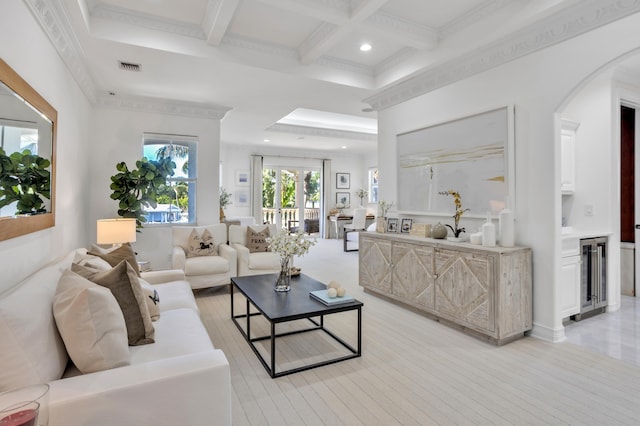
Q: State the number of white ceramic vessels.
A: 3